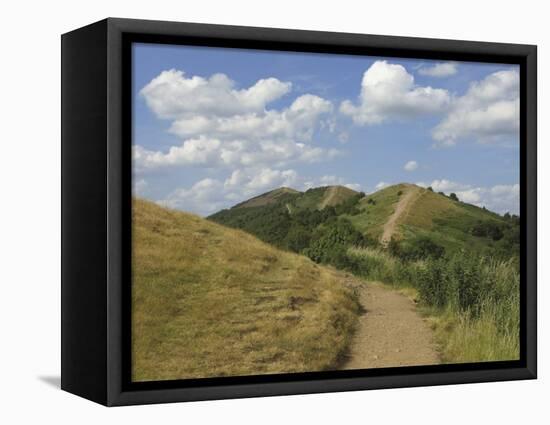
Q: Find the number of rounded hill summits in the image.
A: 3